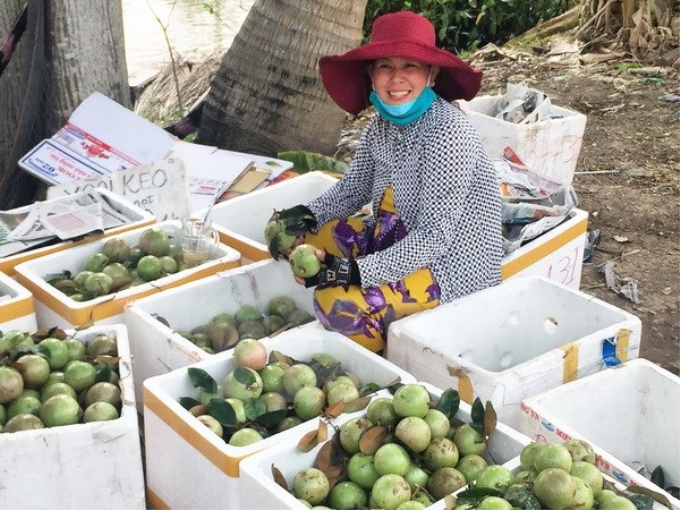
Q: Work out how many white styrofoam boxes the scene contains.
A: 13